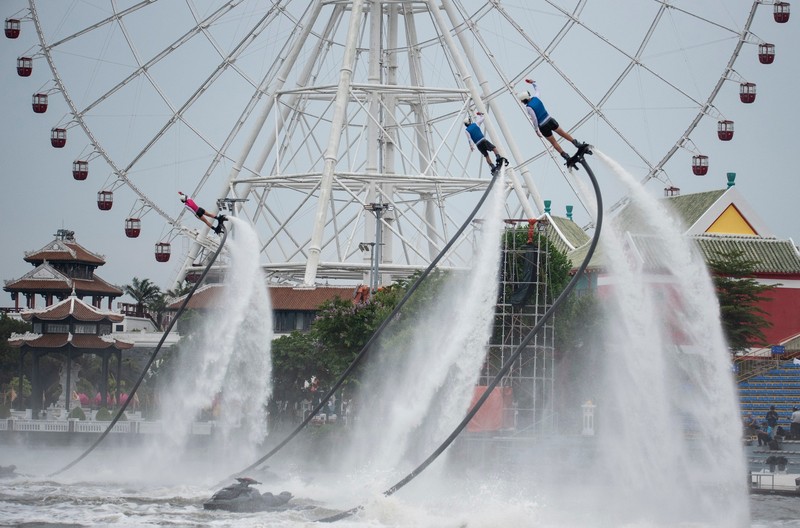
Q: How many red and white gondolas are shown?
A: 14